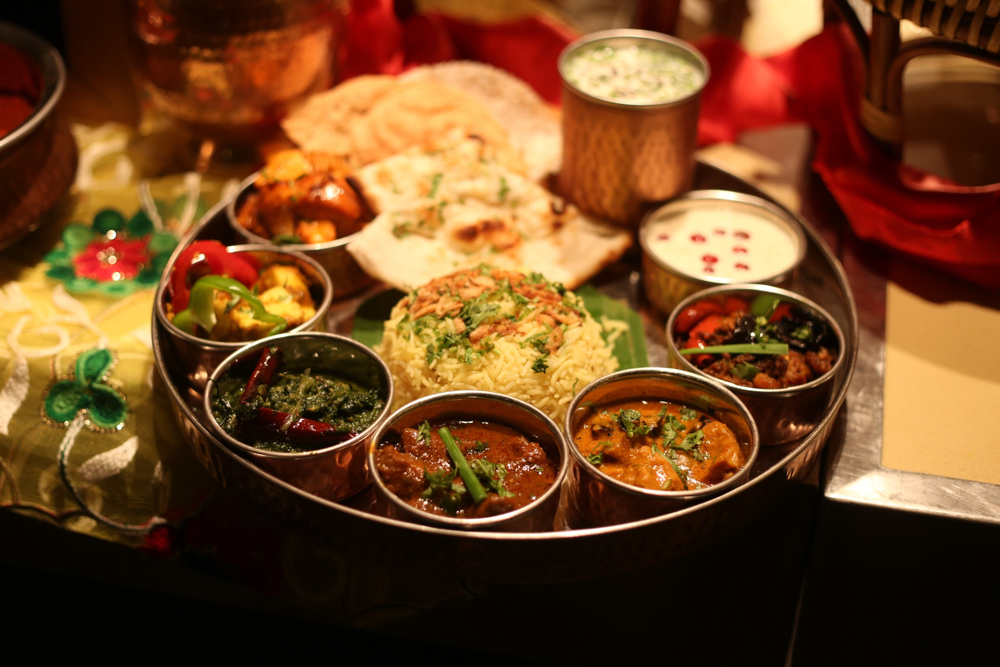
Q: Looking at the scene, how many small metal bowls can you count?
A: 7